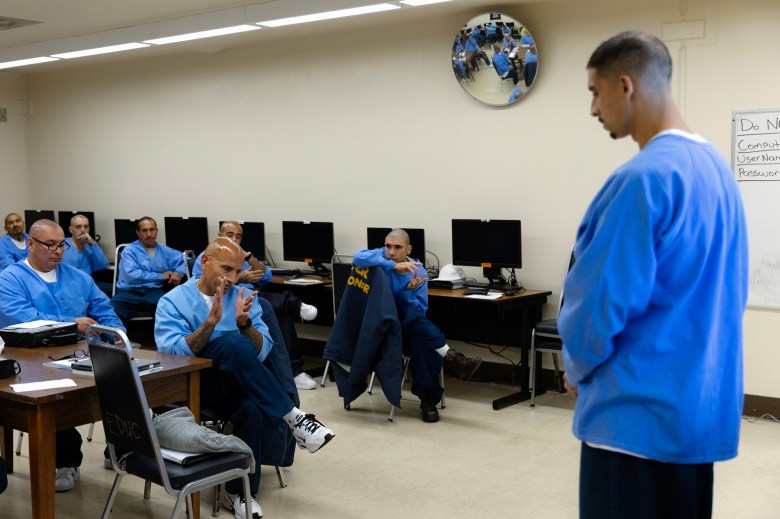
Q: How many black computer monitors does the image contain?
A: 8